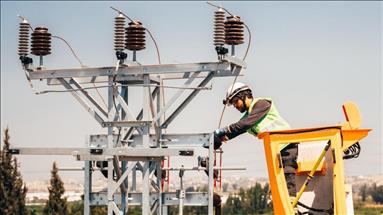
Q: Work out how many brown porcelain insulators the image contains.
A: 3